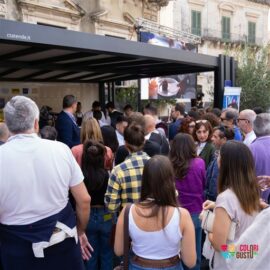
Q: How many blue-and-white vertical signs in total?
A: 1